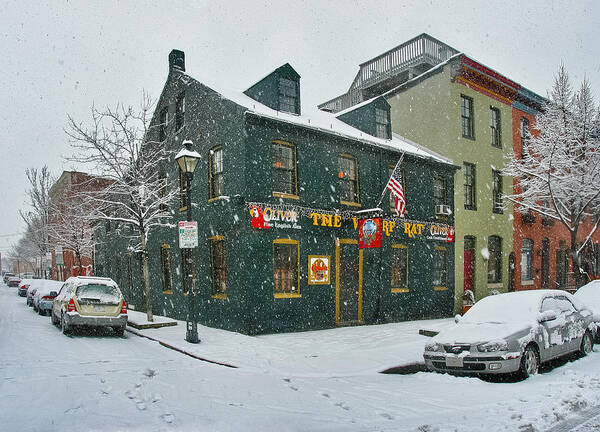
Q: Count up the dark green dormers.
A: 2